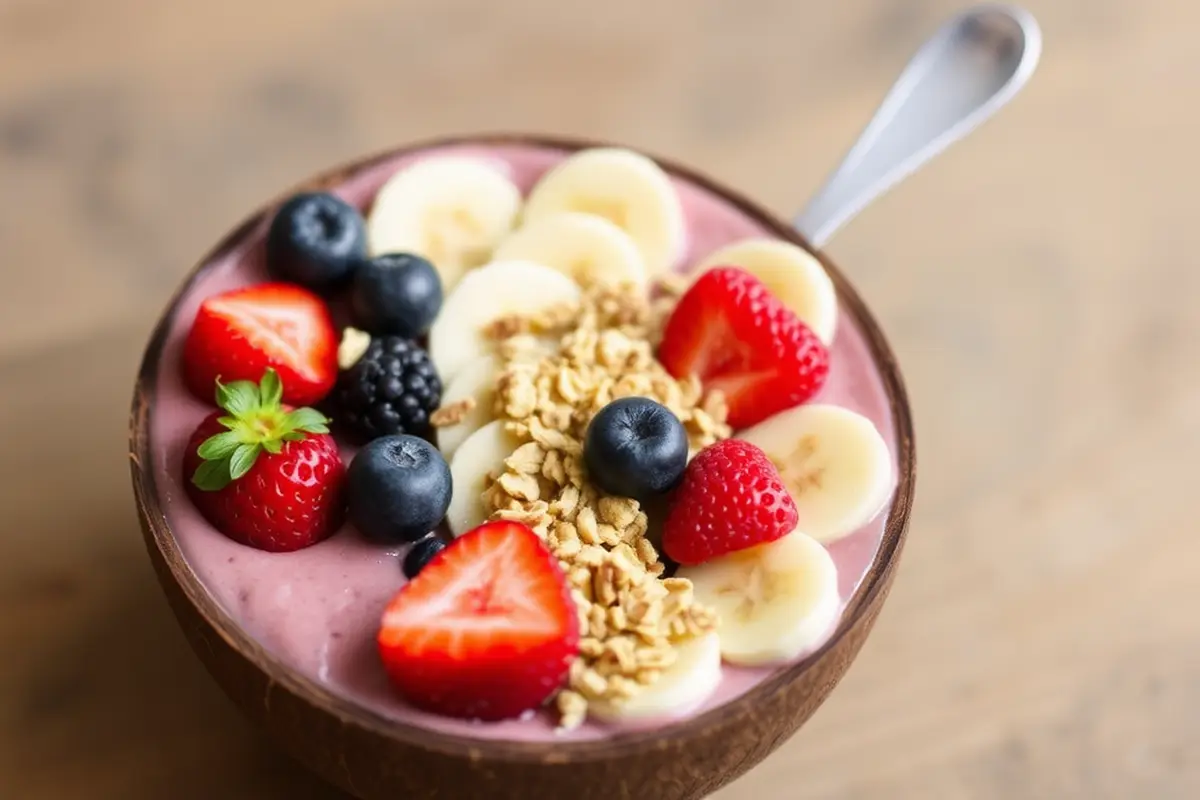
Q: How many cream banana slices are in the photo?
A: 10